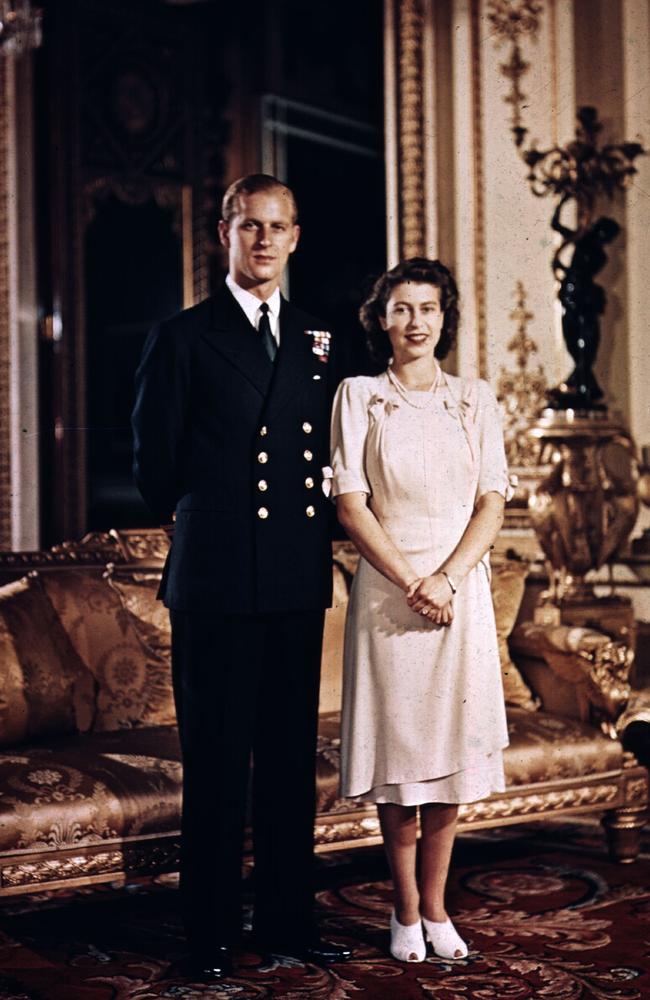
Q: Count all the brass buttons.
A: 8